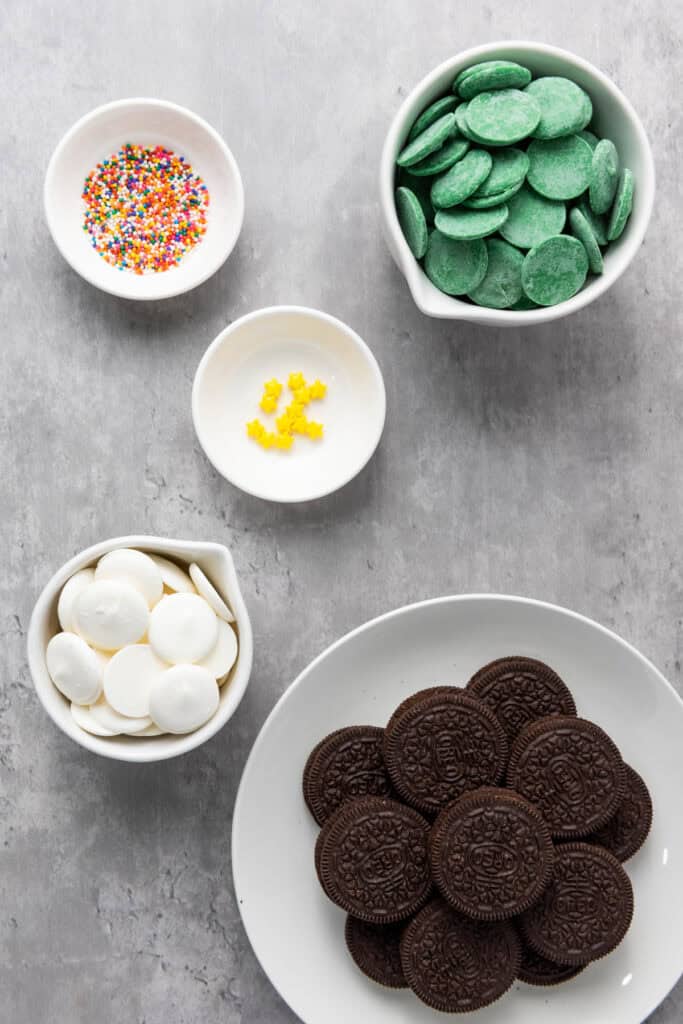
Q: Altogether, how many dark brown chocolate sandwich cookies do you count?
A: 11